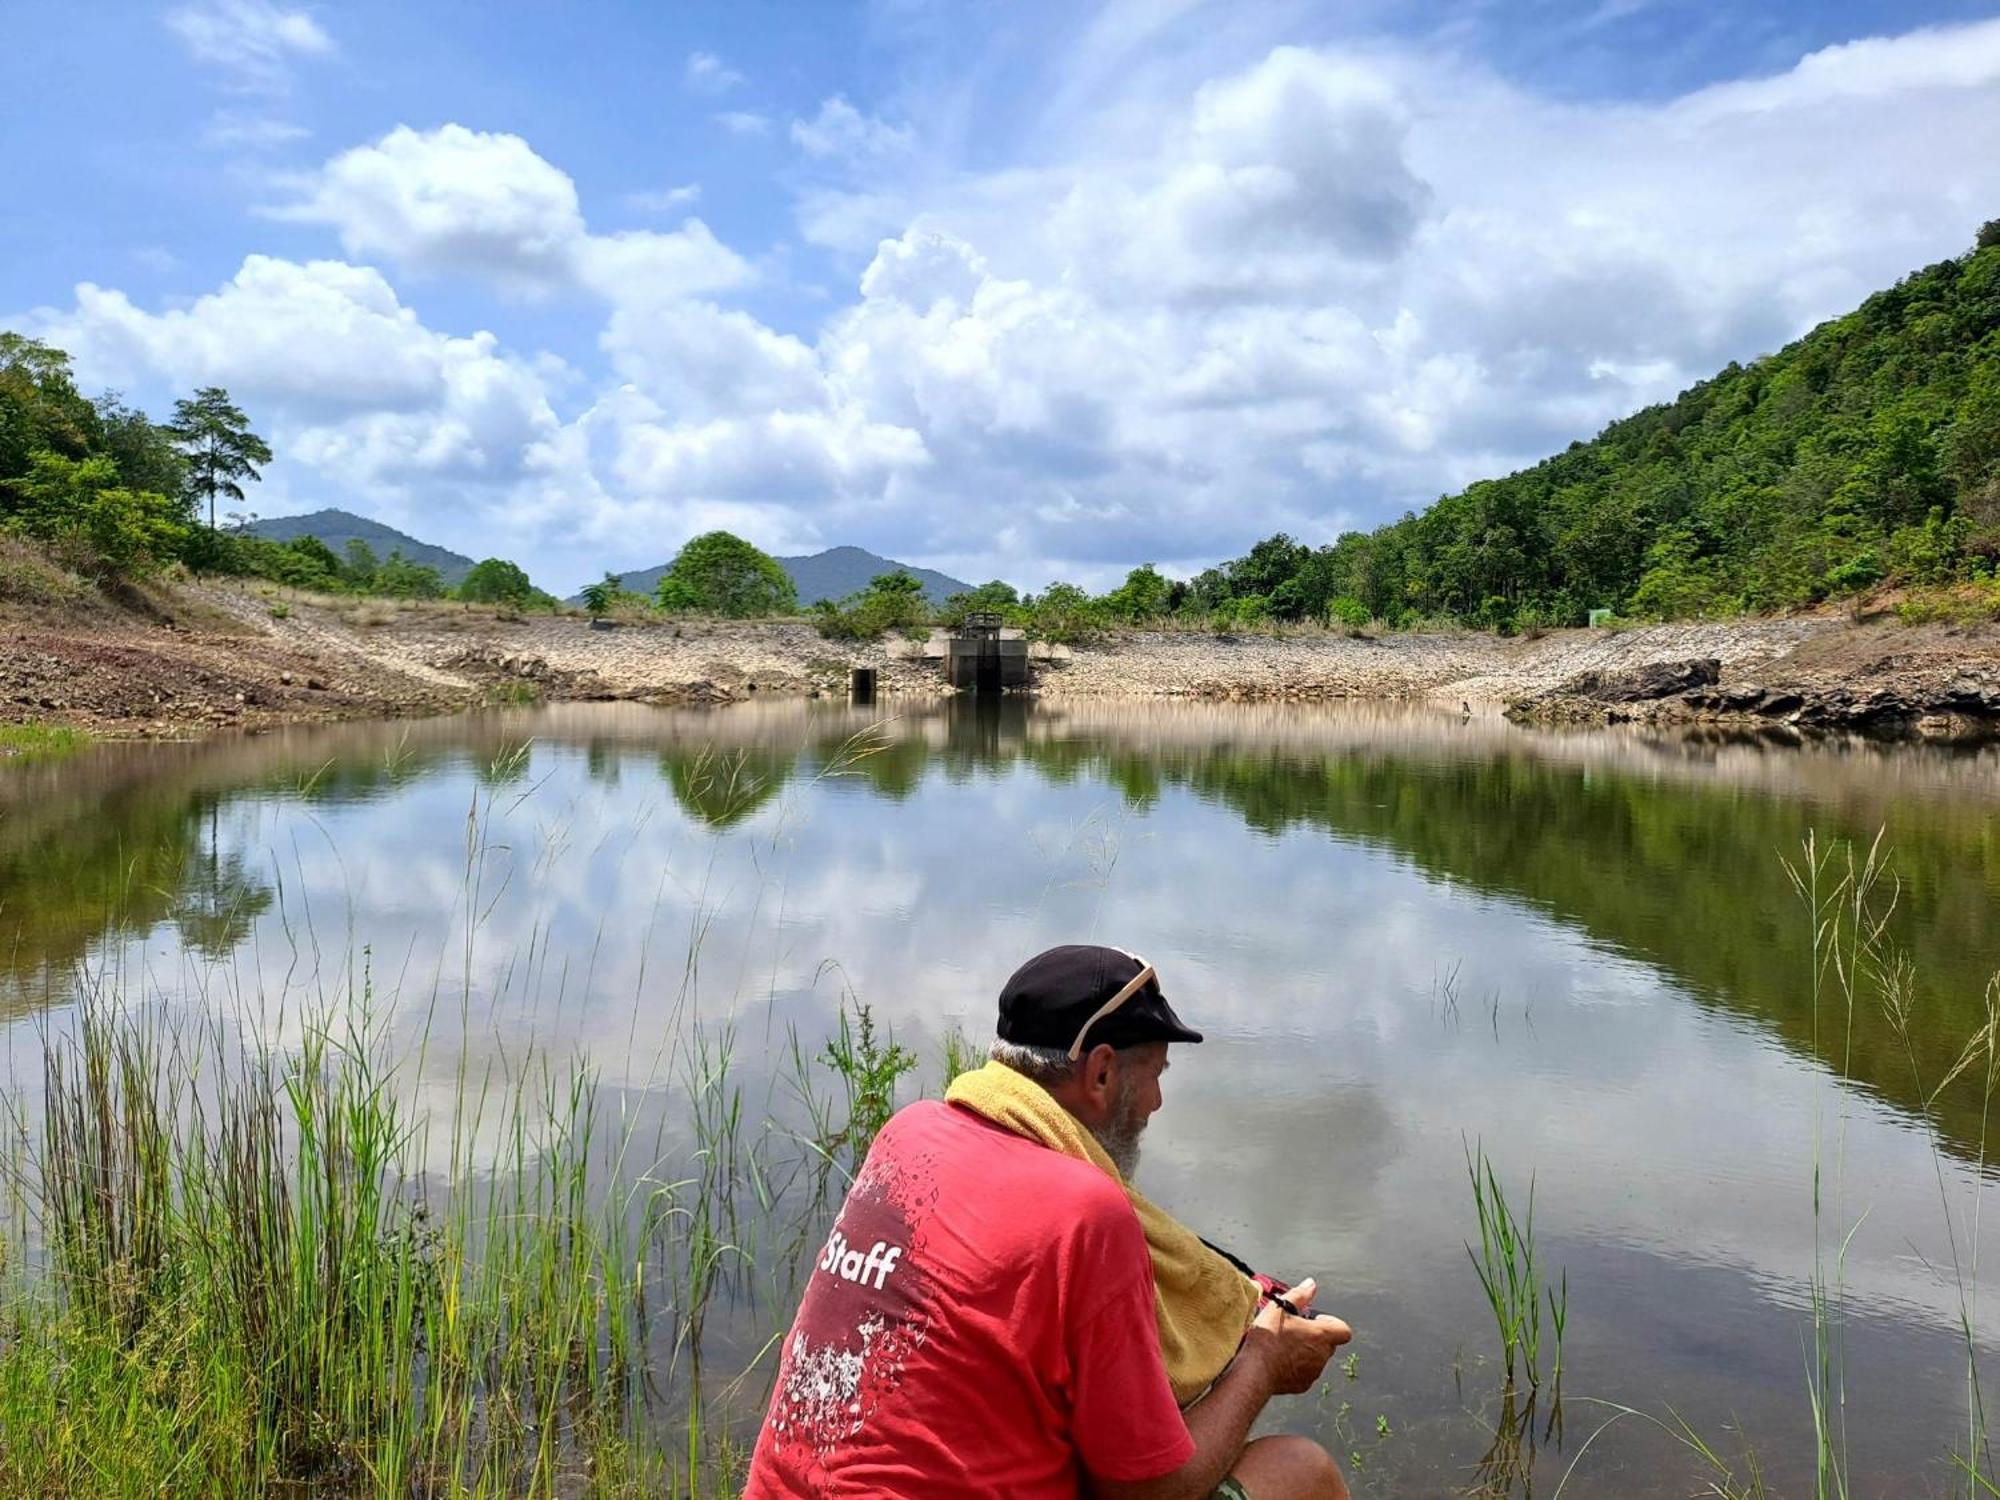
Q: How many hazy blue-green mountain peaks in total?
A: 2